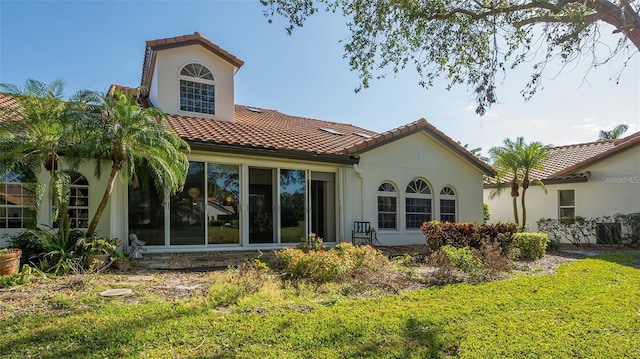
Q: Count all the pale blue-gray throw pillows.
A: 0